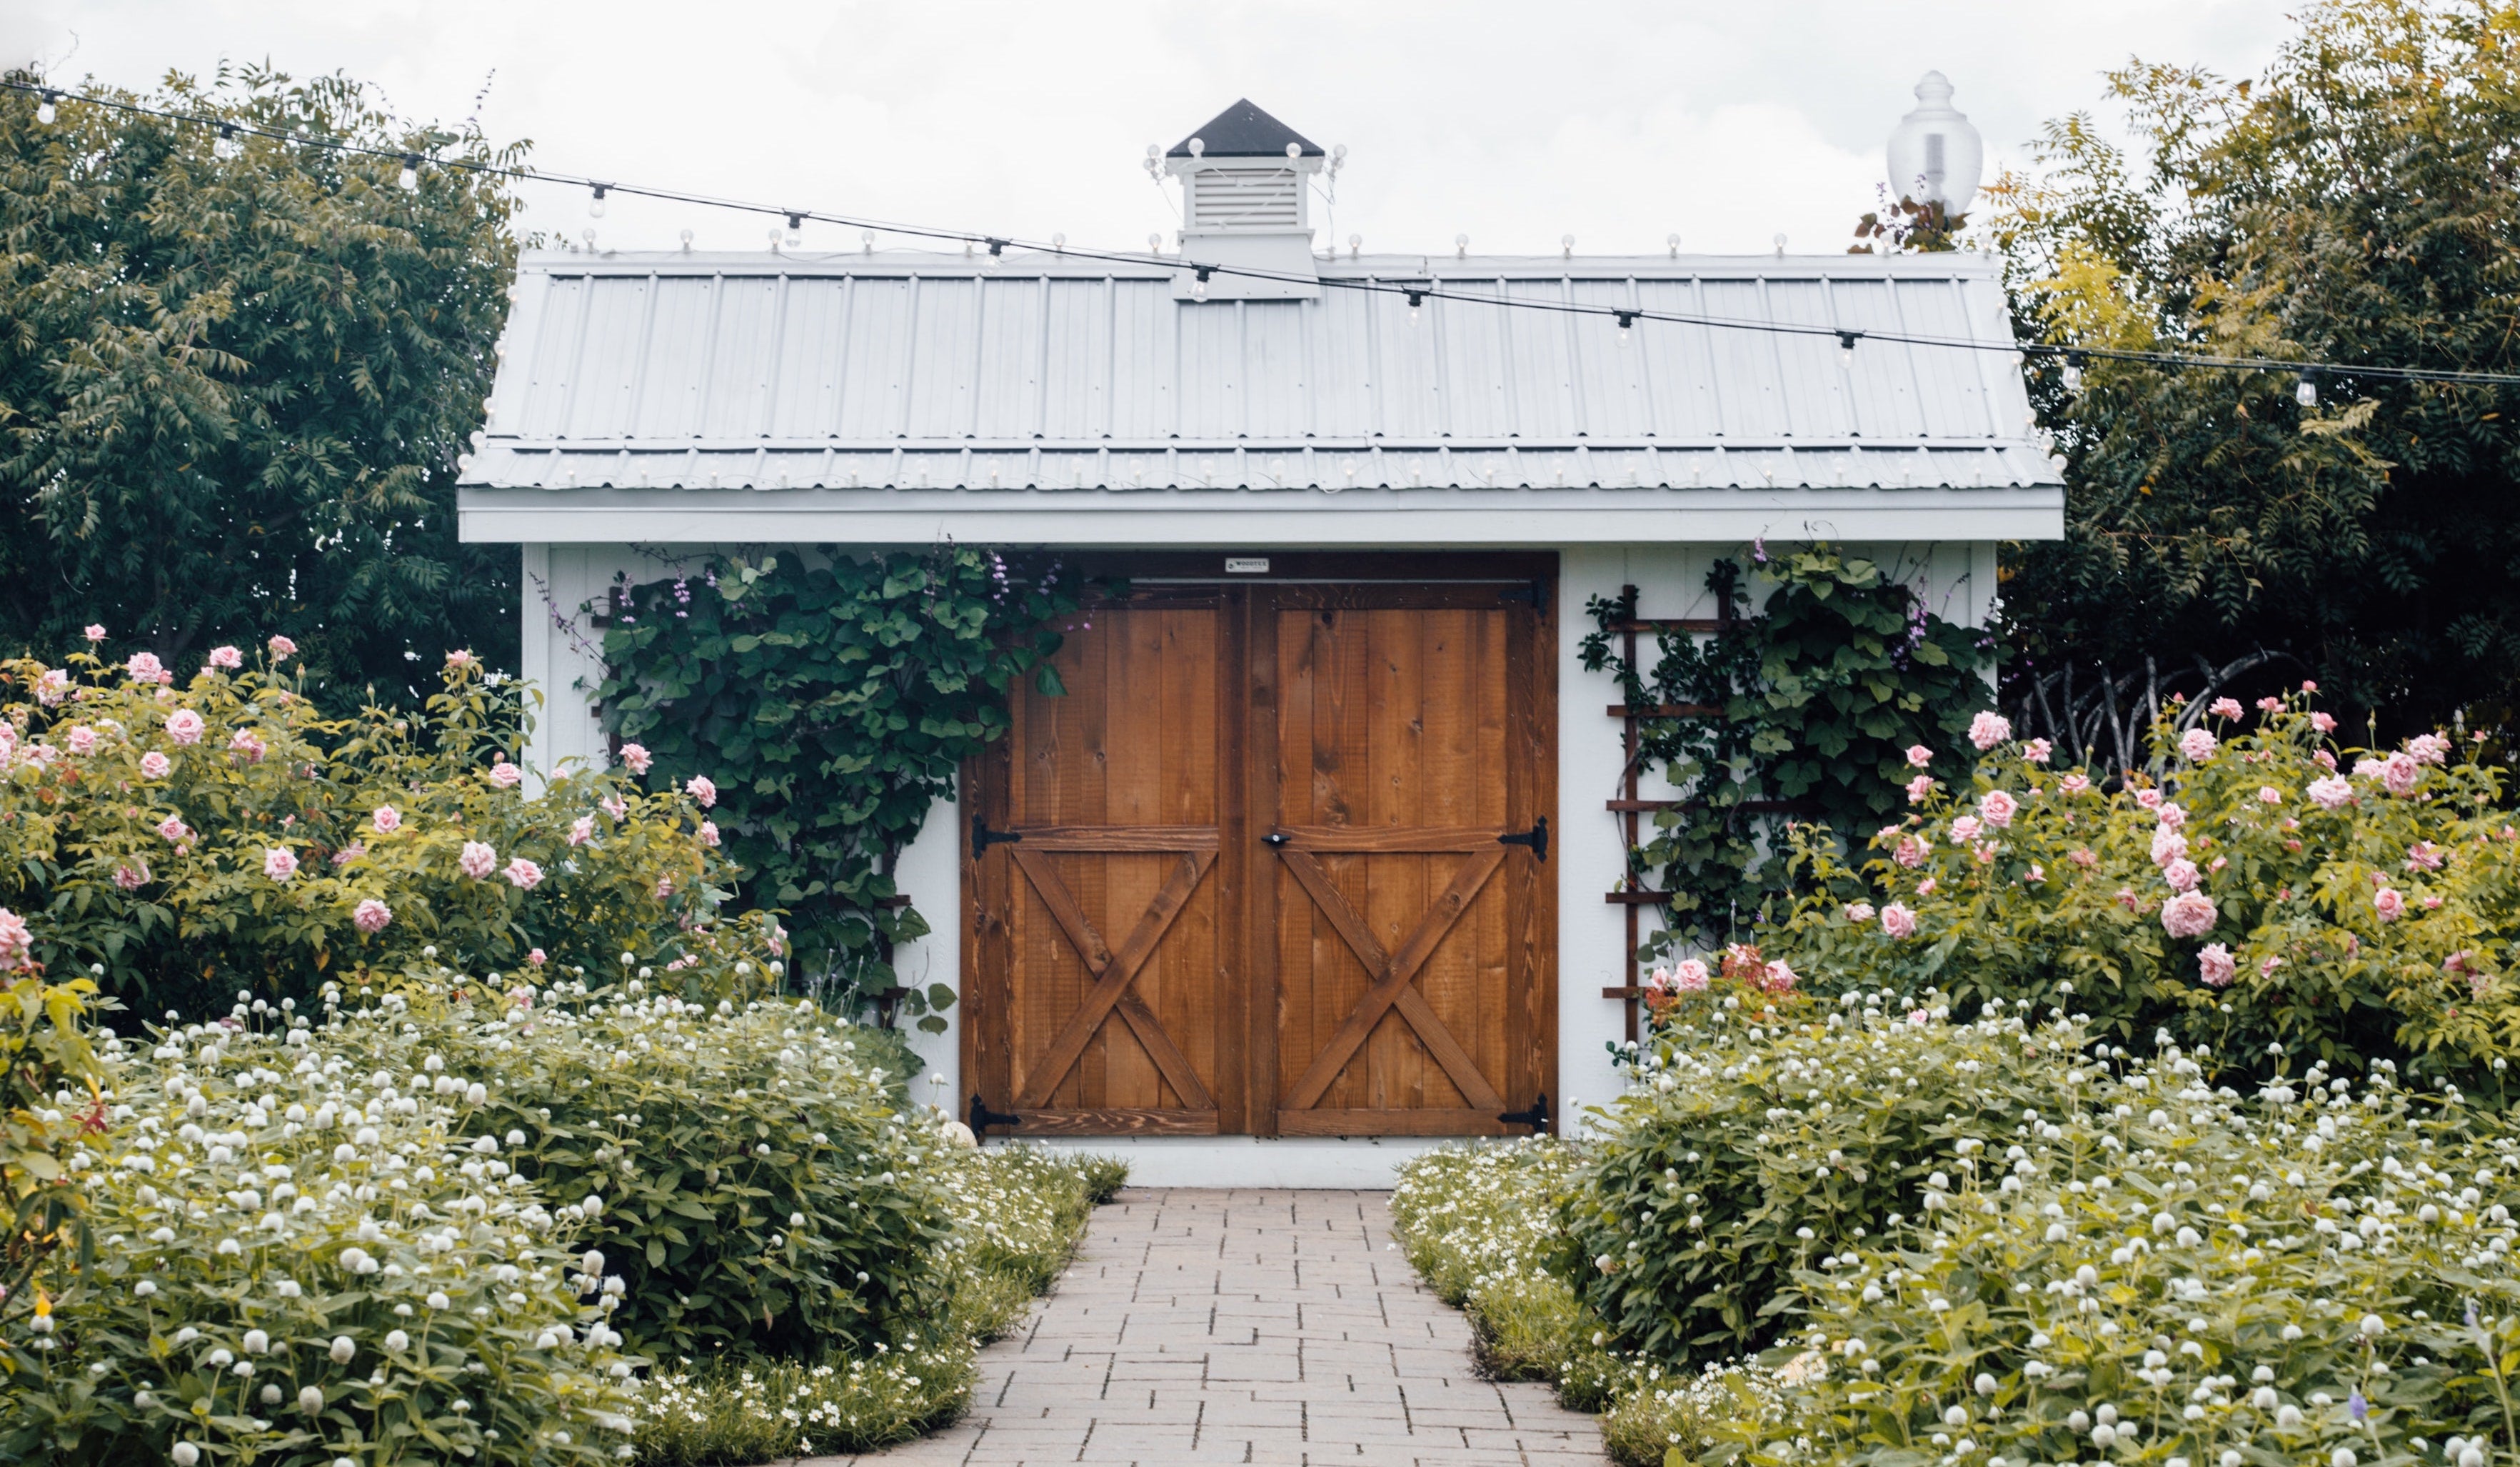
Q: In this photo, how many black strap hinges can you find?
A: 5